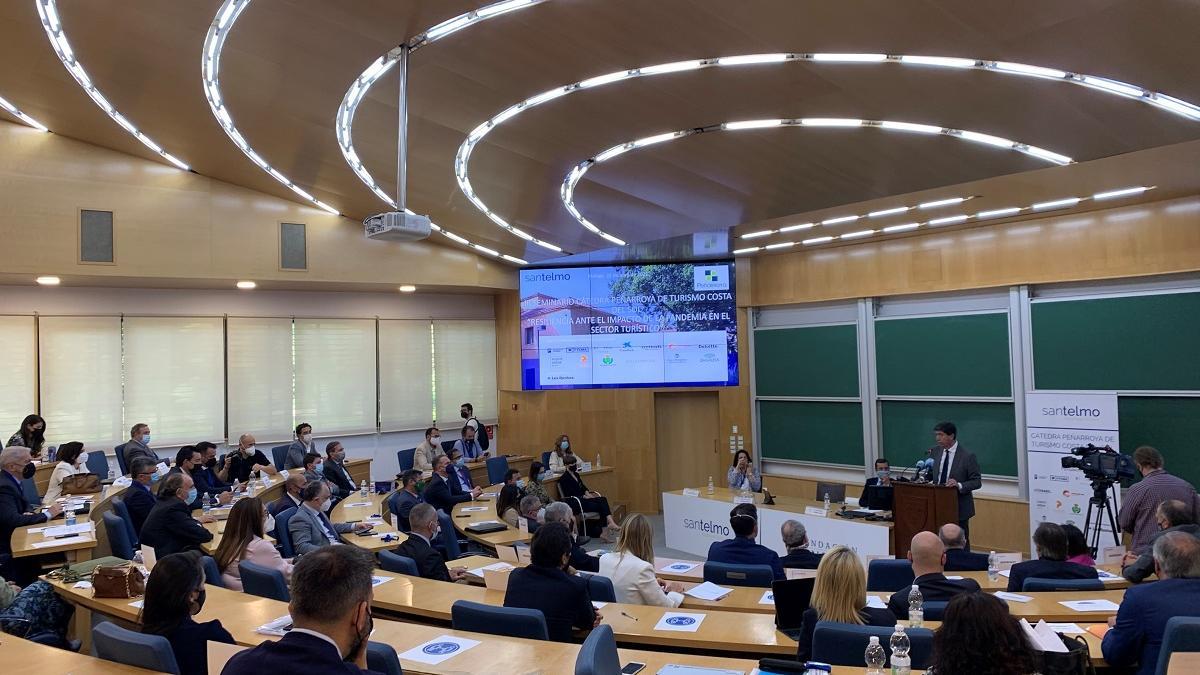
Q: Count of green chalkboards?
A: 6